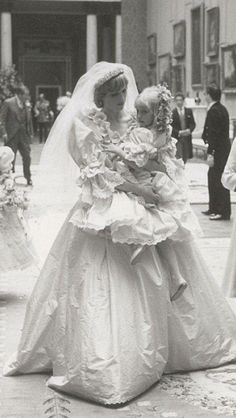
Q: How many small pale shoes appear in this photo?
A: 2